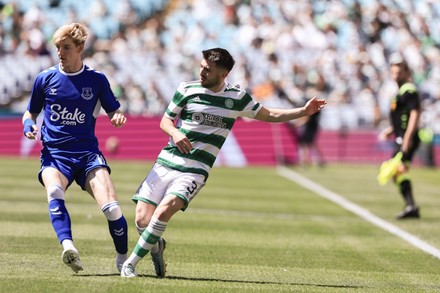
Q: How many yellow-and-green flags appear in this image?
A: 1